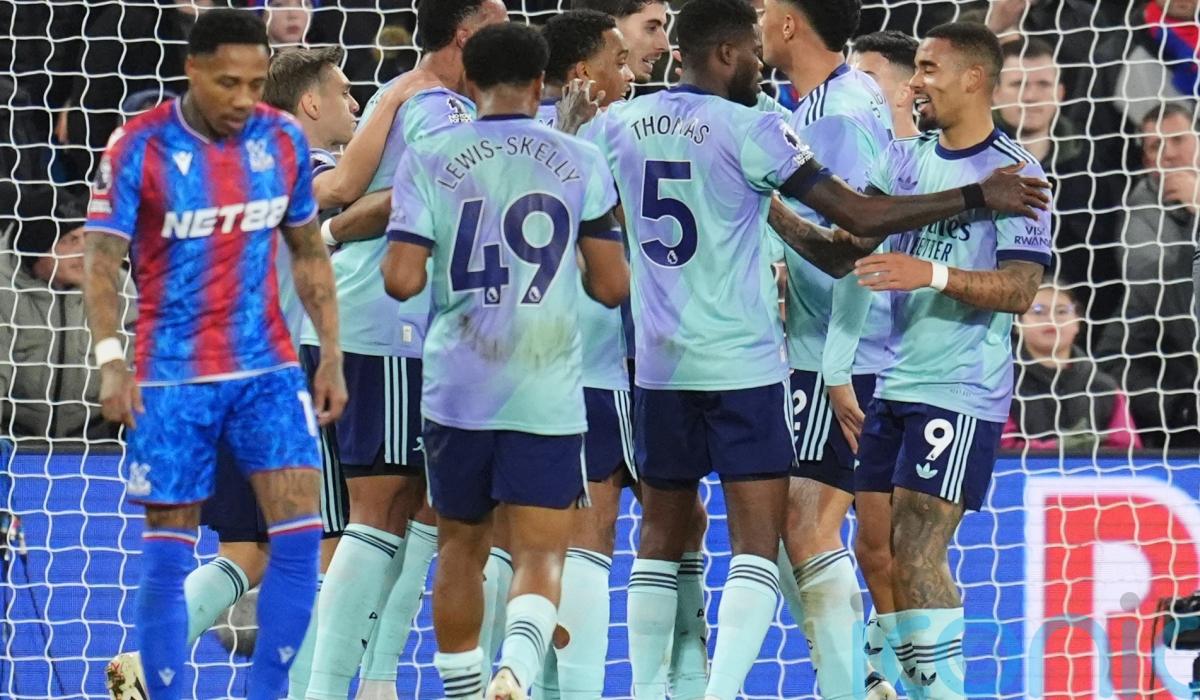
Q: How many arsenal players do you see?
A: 9